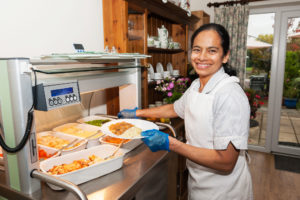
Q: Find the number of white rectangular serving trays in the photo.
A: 6